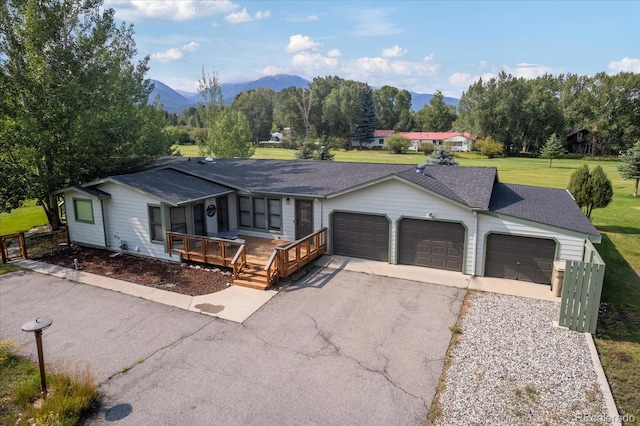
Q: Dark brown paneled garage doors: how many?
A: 3